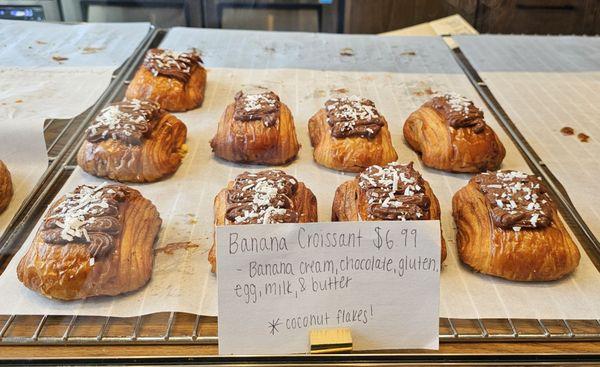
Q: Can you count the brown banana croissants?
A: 9